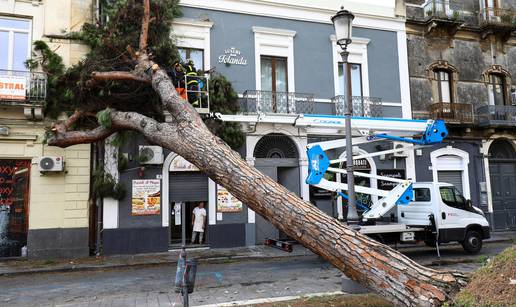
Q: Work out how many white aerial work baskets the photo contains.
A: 1